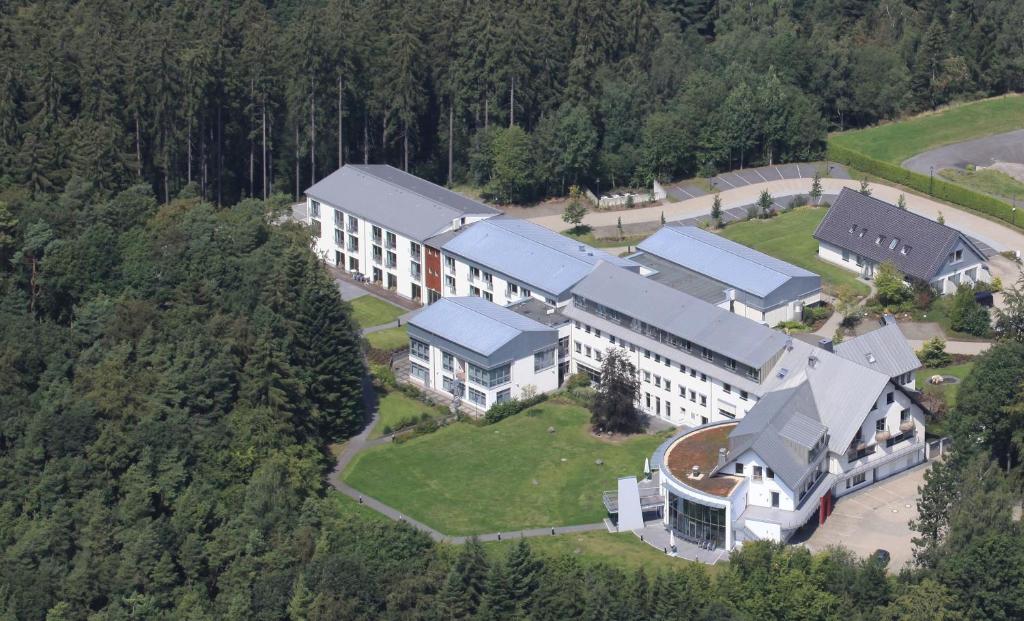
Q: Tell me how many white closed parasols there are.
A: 2